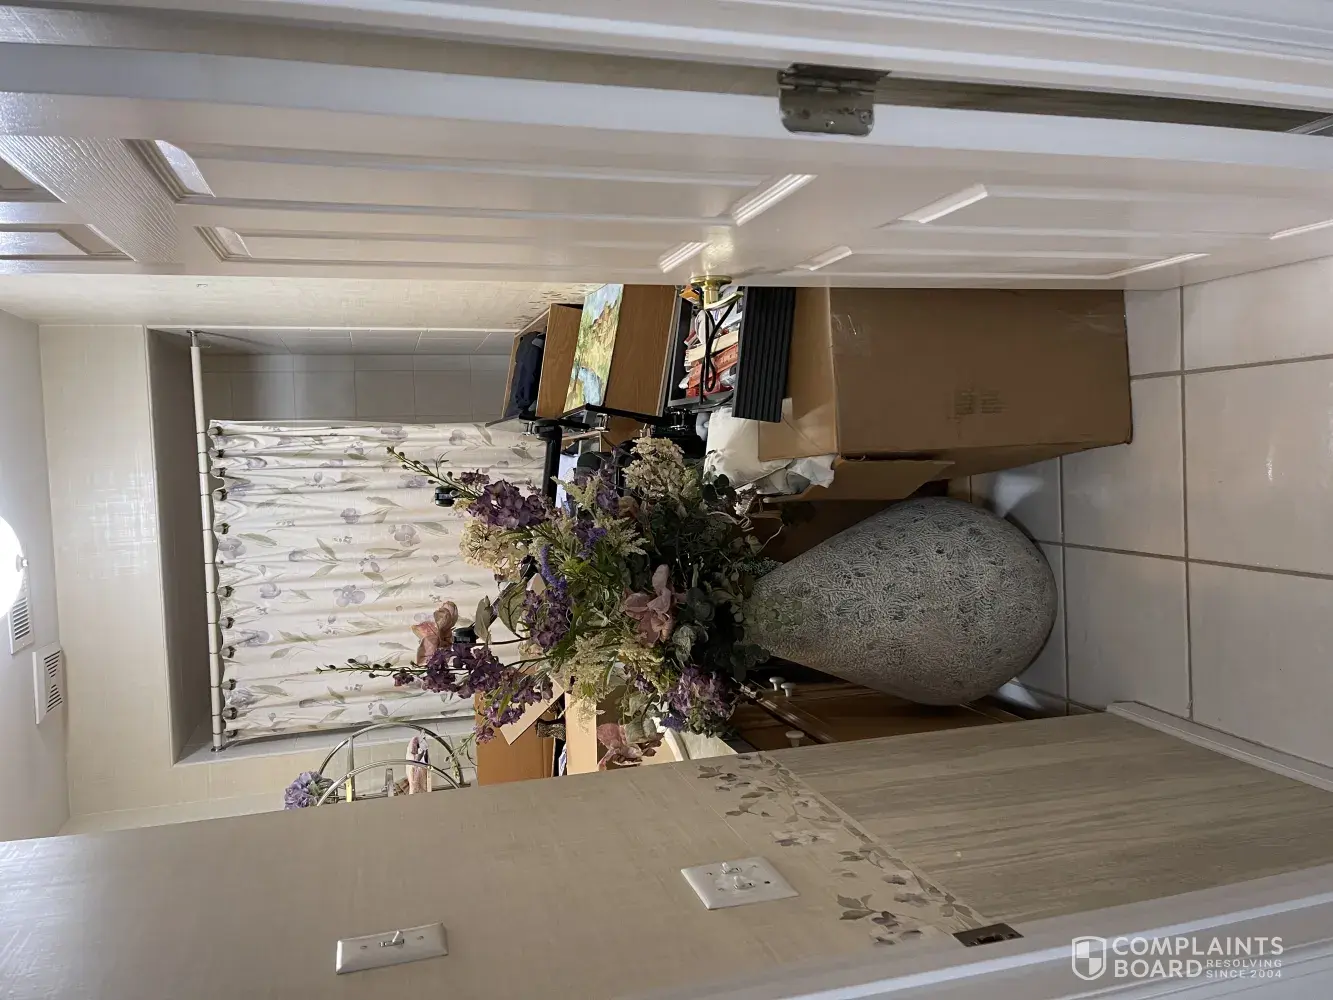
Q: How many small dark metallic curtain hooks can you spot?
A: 12